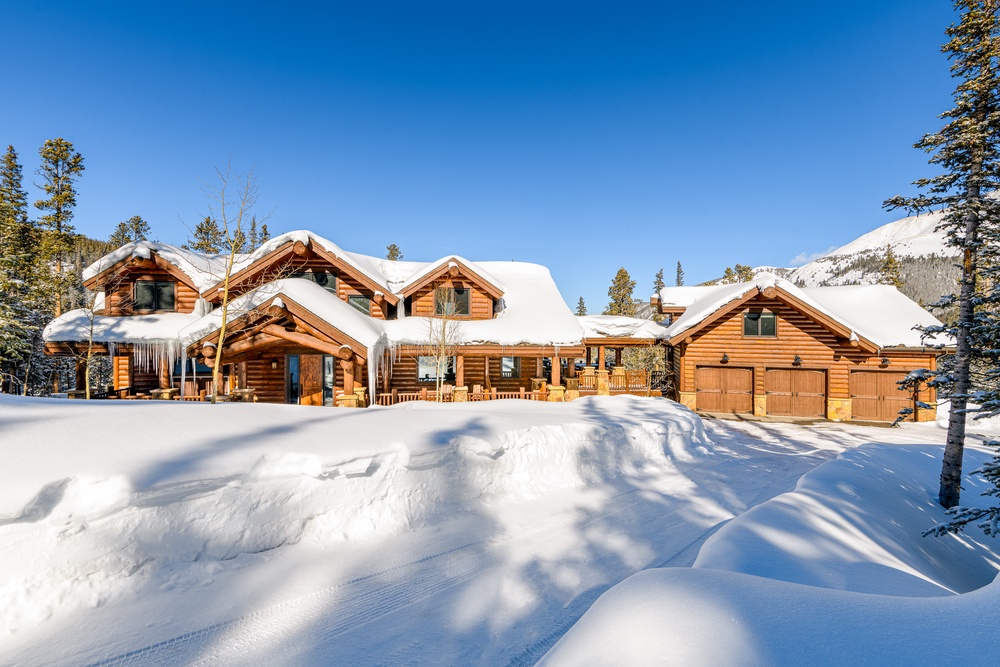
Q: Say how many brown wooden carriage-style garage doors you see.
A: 3